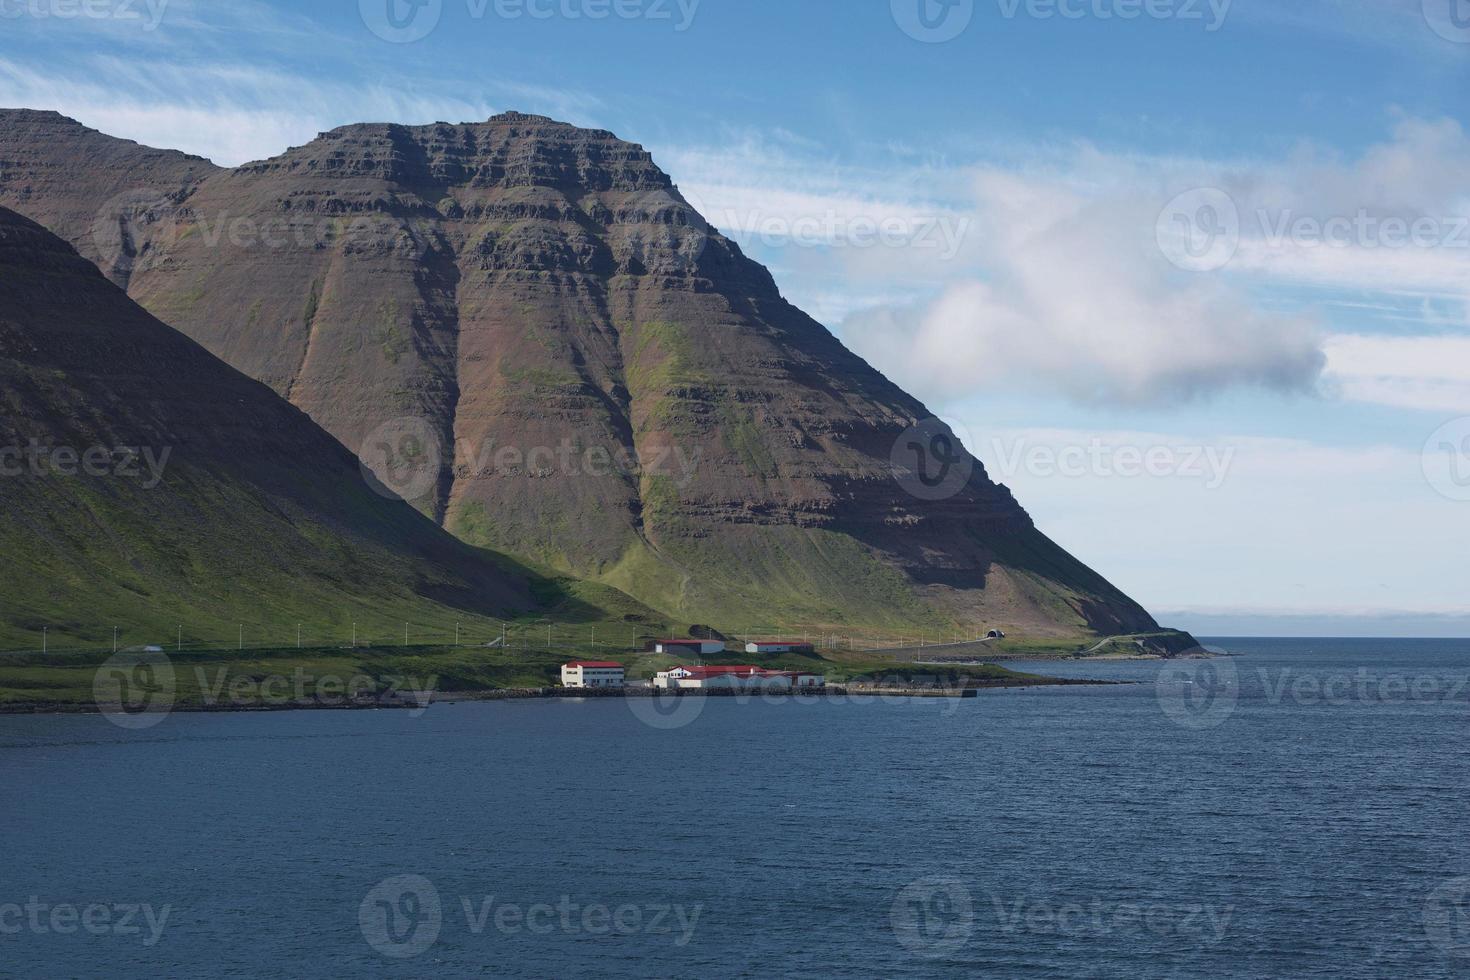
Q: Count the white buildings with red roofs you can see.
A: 4